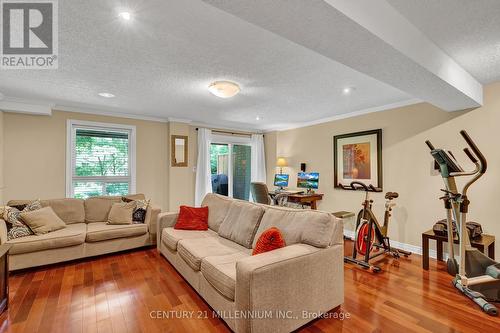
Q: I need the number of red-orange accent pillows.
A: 2